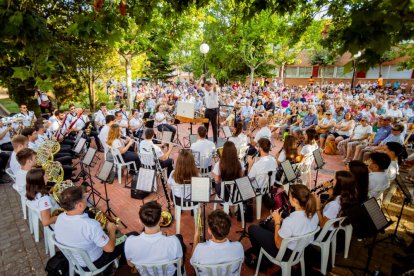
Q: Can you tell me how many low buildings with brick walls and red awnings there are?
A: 1